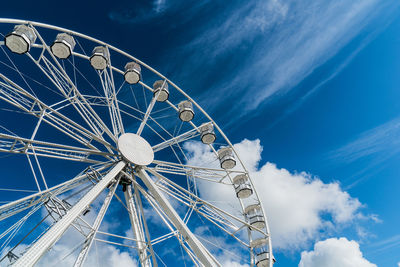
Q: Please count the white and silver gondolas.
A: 11